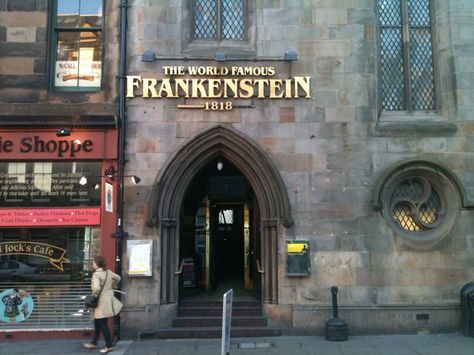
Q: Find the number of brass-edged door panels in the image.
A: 2